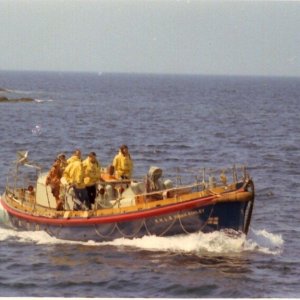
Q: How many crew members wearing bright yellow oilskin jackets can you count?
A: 3